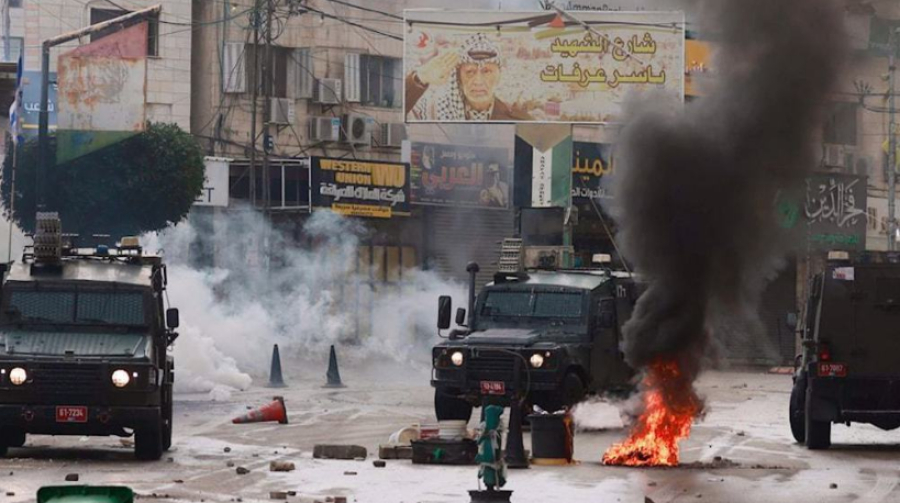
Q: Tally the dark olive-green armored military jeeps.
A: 3